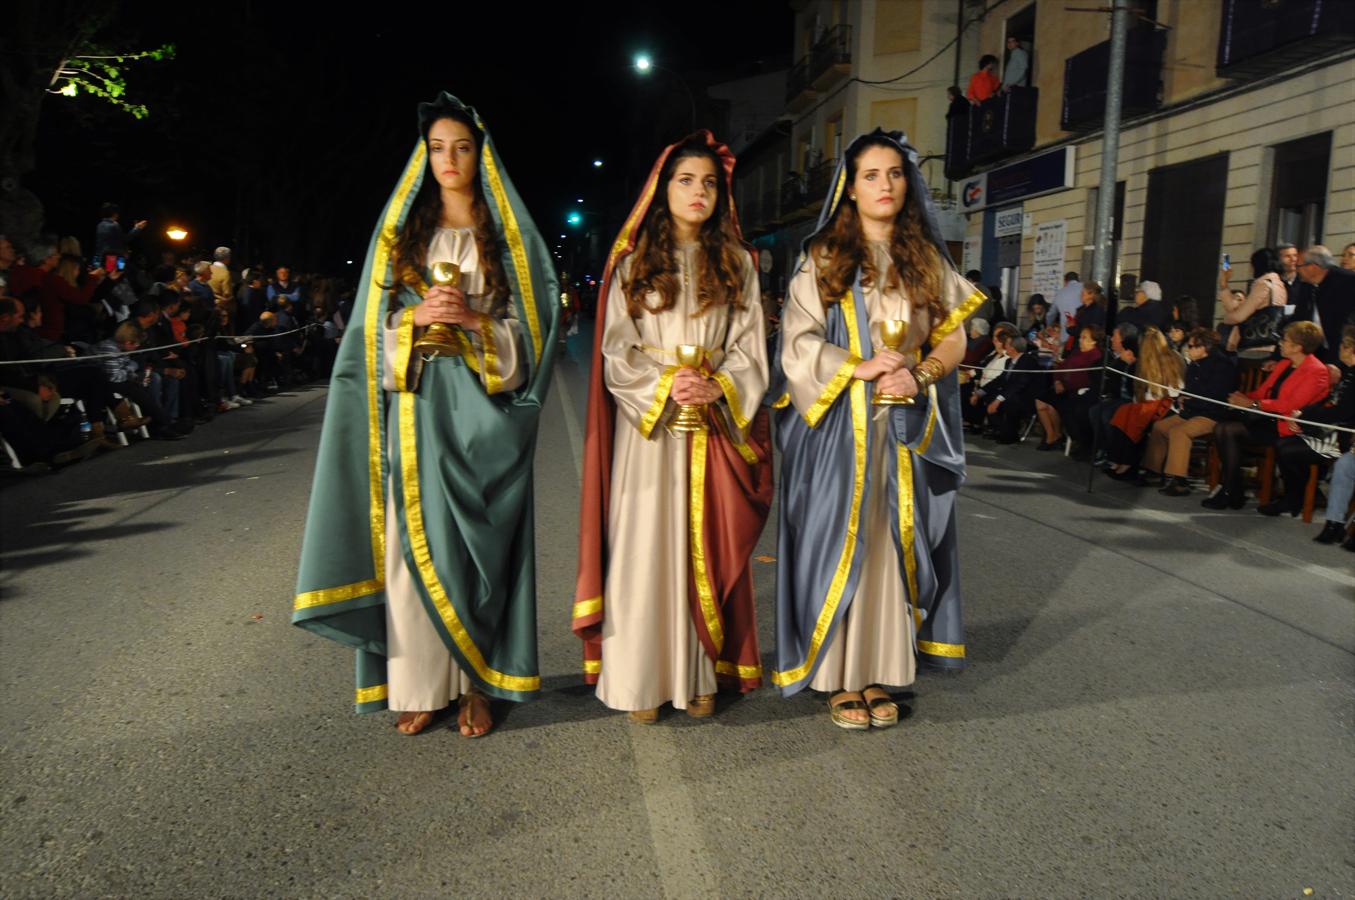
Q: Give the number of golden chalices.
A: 3